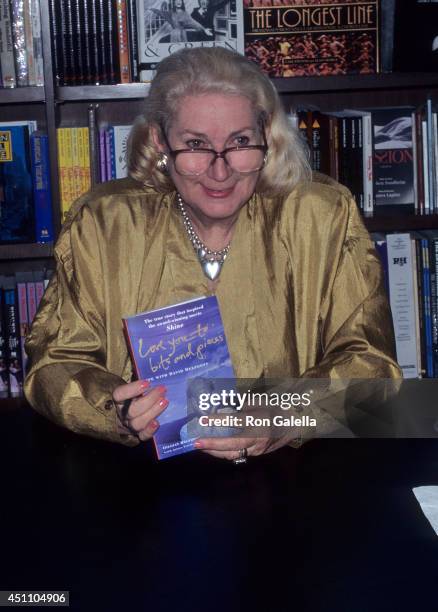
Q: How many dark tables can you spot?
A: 1